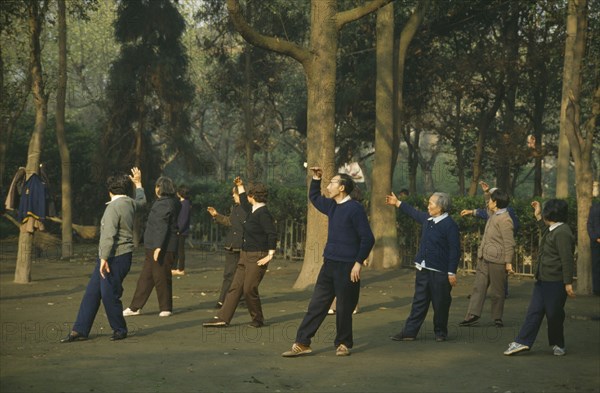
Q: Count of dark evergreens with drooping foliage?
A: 1